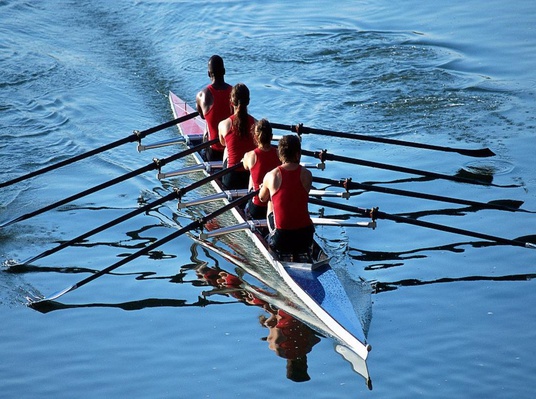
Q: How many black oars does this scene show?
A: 8